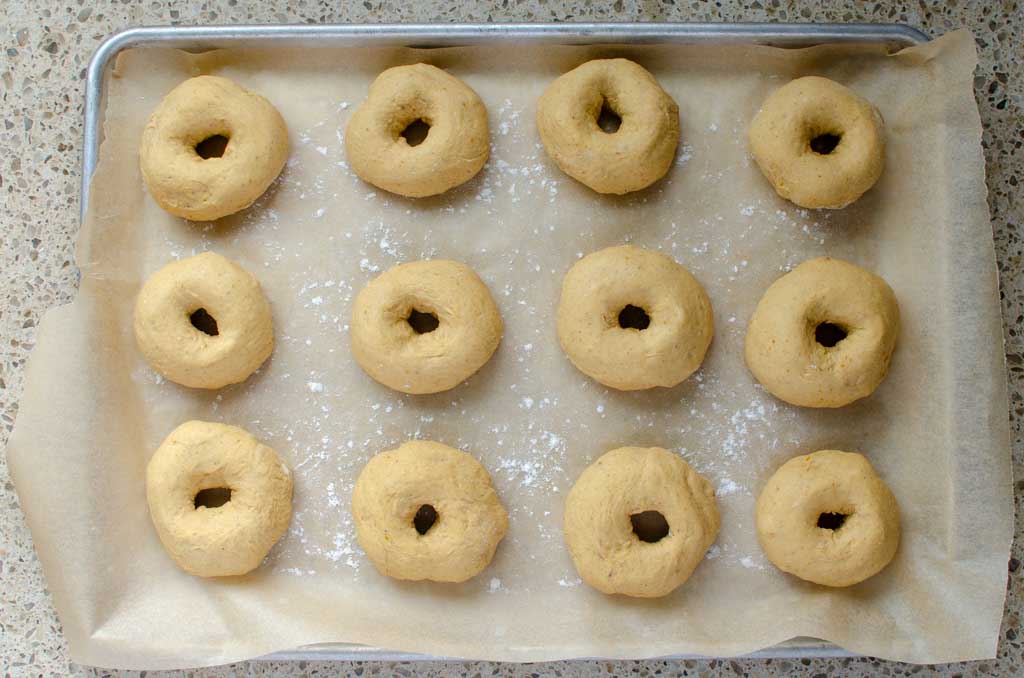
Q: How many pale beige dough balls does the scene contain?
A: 12